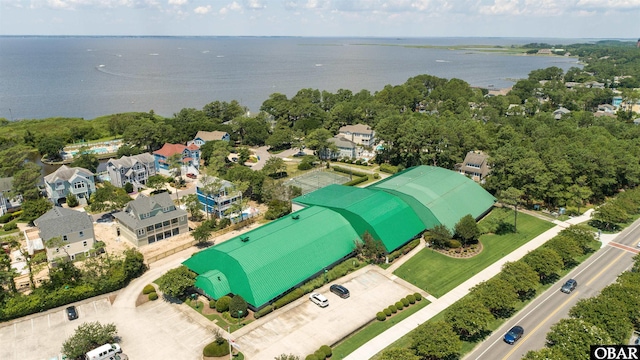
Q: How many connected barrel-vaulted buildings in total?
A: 3